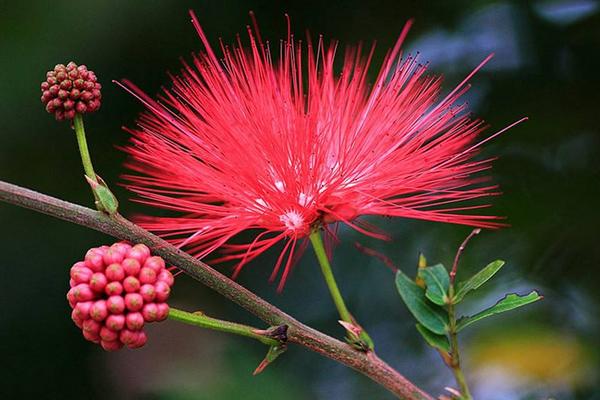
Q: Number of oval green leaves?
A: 5